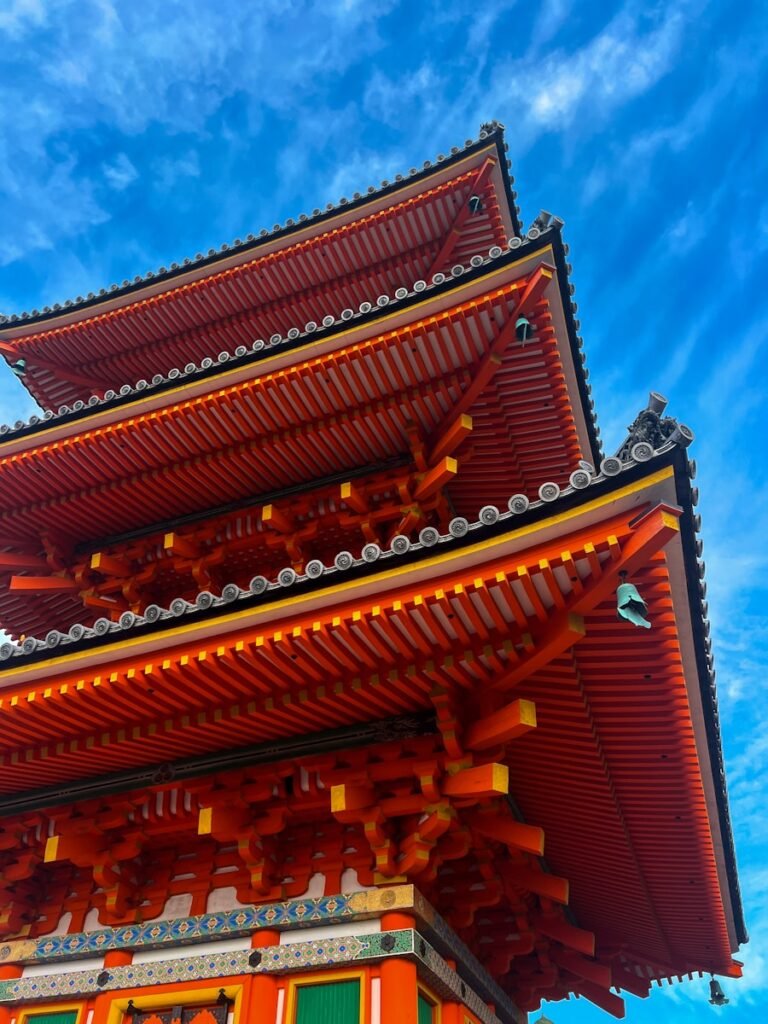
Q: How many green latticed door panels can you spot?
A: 3